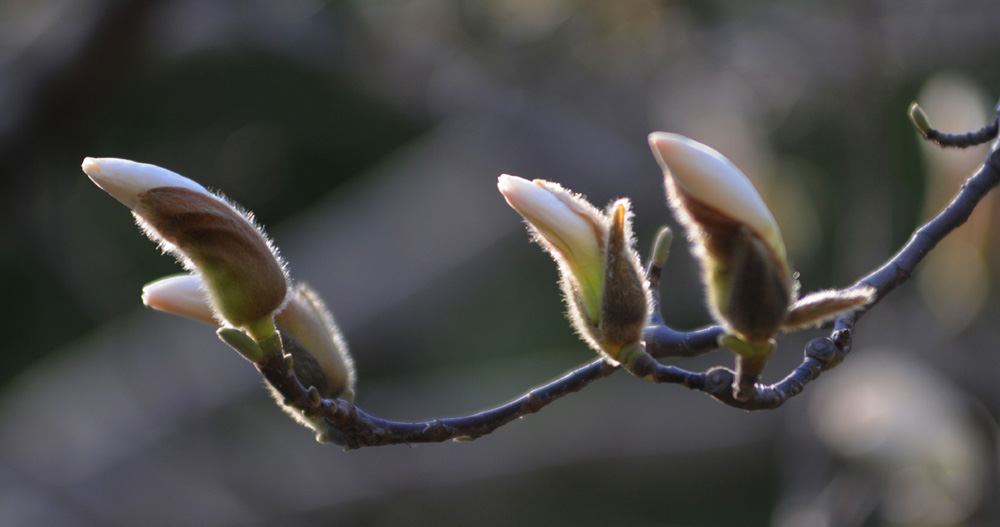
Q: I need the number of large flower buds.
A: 4